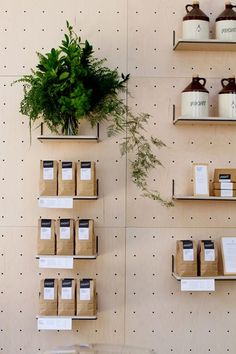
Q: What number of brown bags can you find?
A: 11